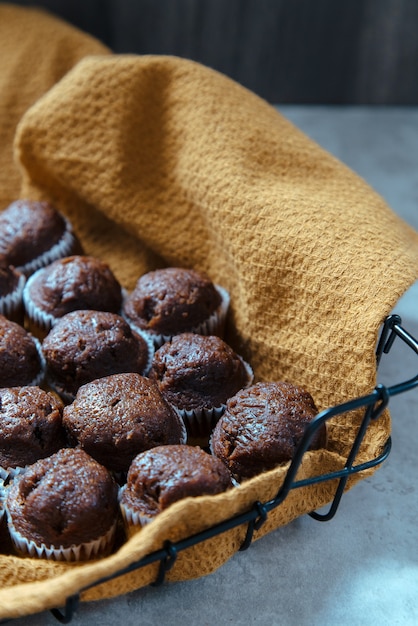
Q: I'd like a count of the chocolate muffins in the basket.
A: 12